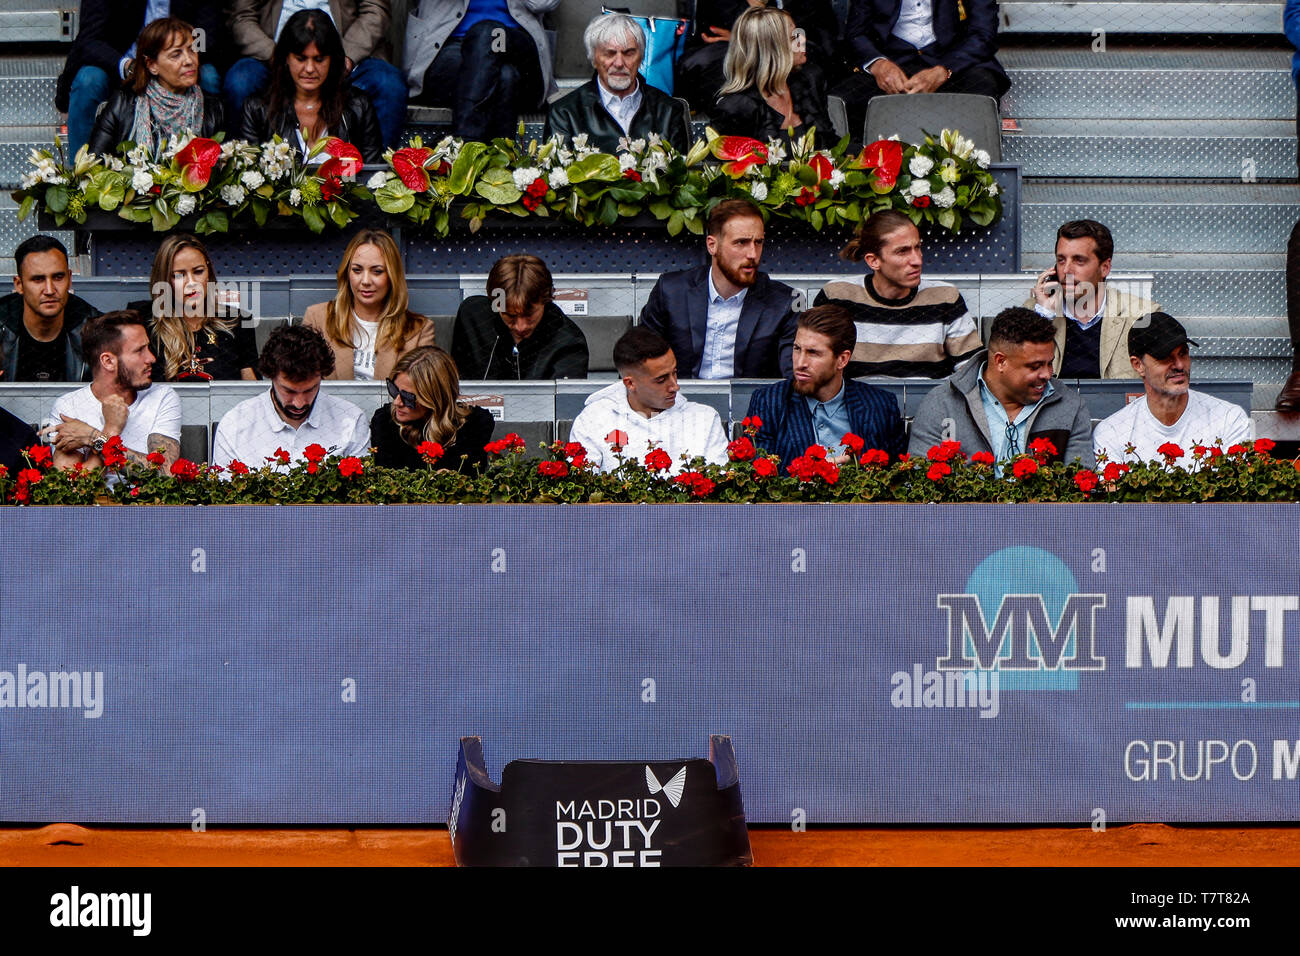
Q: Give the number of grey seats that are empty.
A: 1